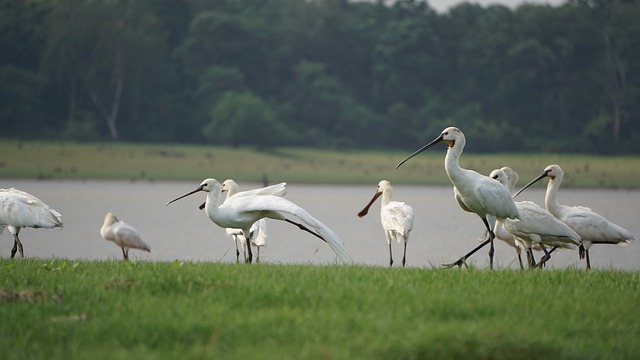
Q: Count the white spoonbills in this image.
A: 9